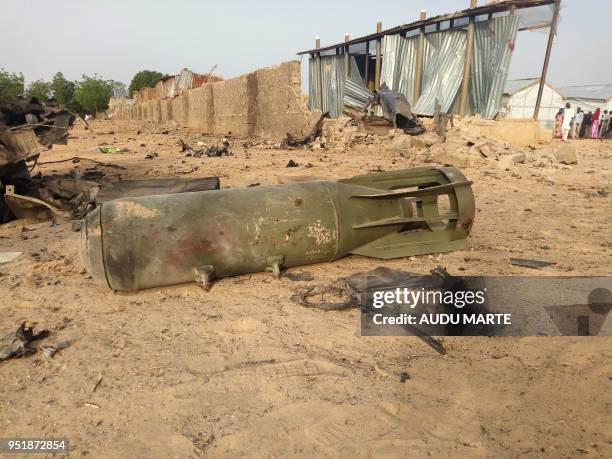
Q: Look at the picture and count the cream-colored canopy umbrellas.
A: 0